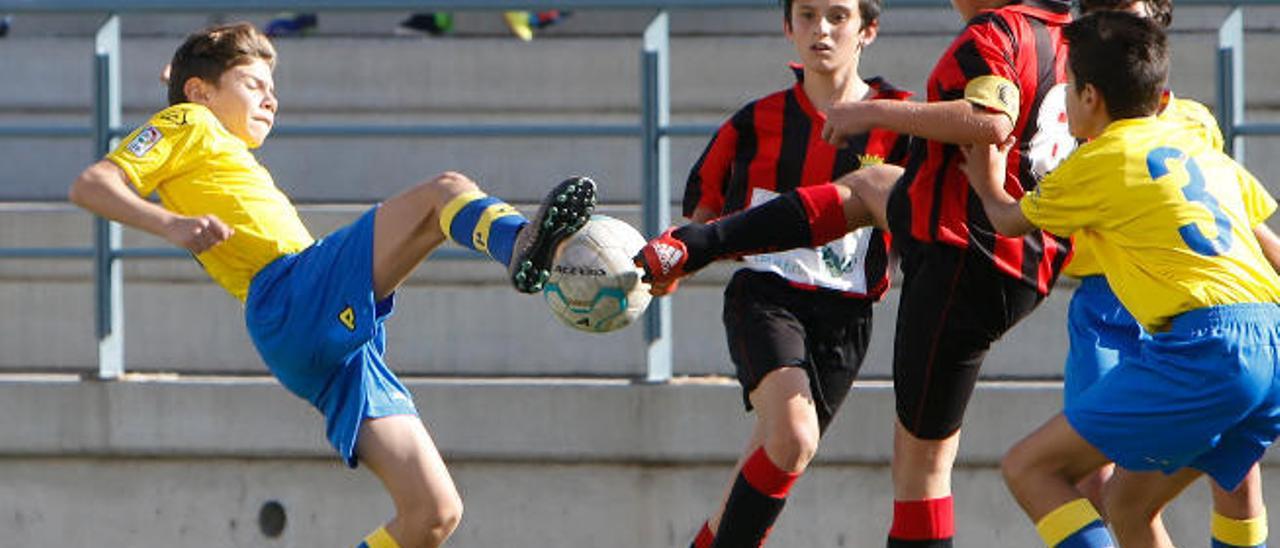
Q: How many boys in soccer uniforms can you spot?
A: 5